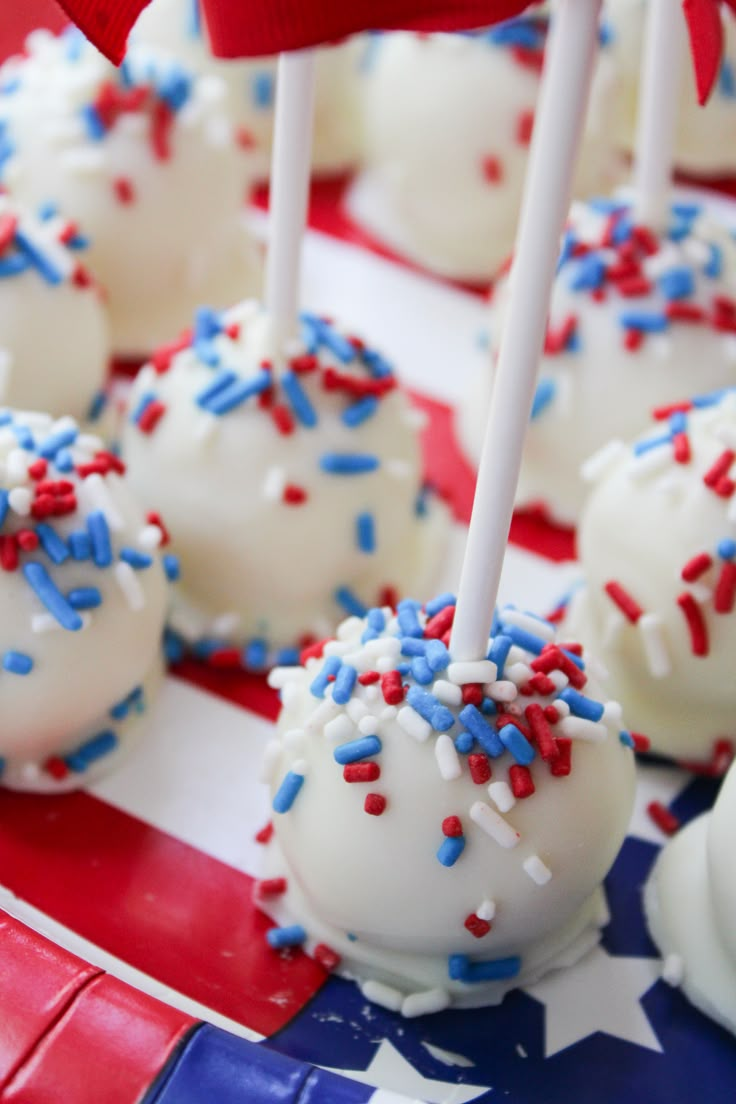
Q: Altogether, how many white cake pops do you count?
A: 11